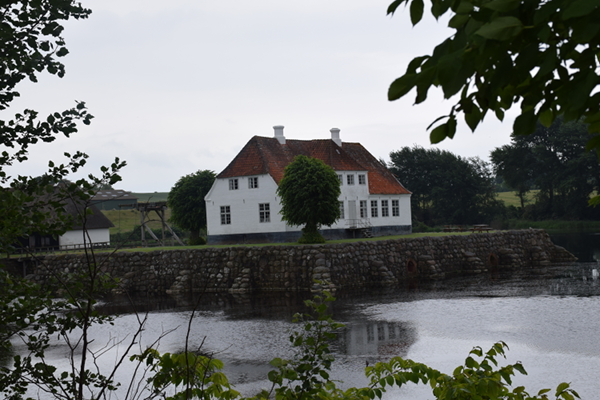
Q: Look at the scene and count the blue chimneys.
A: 0